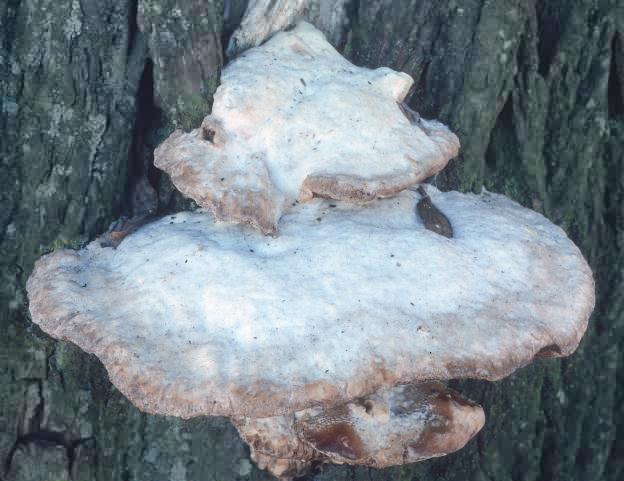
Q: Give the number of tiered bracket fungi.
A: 3